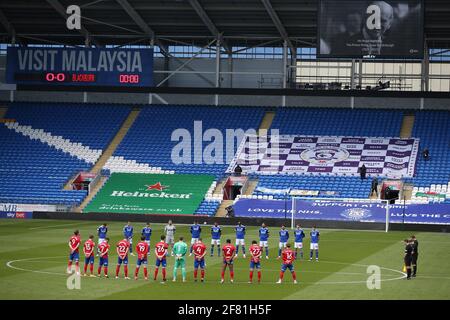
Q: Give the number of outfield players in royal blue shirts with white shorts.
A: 10